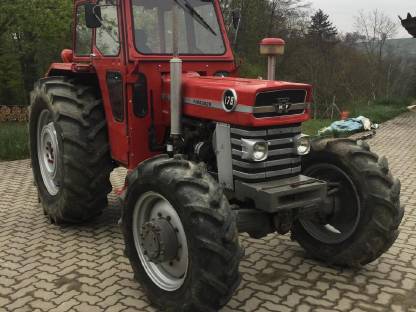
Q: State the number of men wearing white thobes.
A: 0